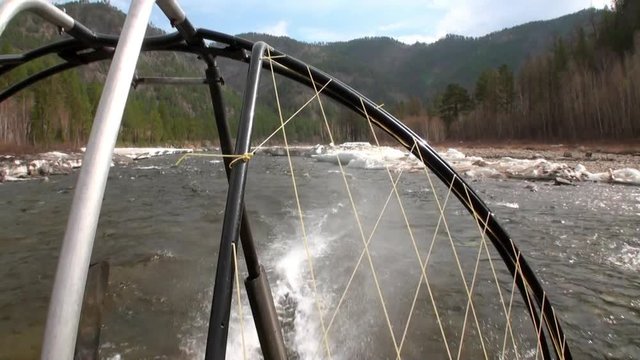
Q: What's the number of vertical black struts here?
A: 2